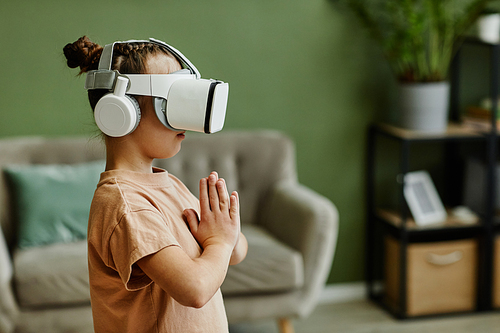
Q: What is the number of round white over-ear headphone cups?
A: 1